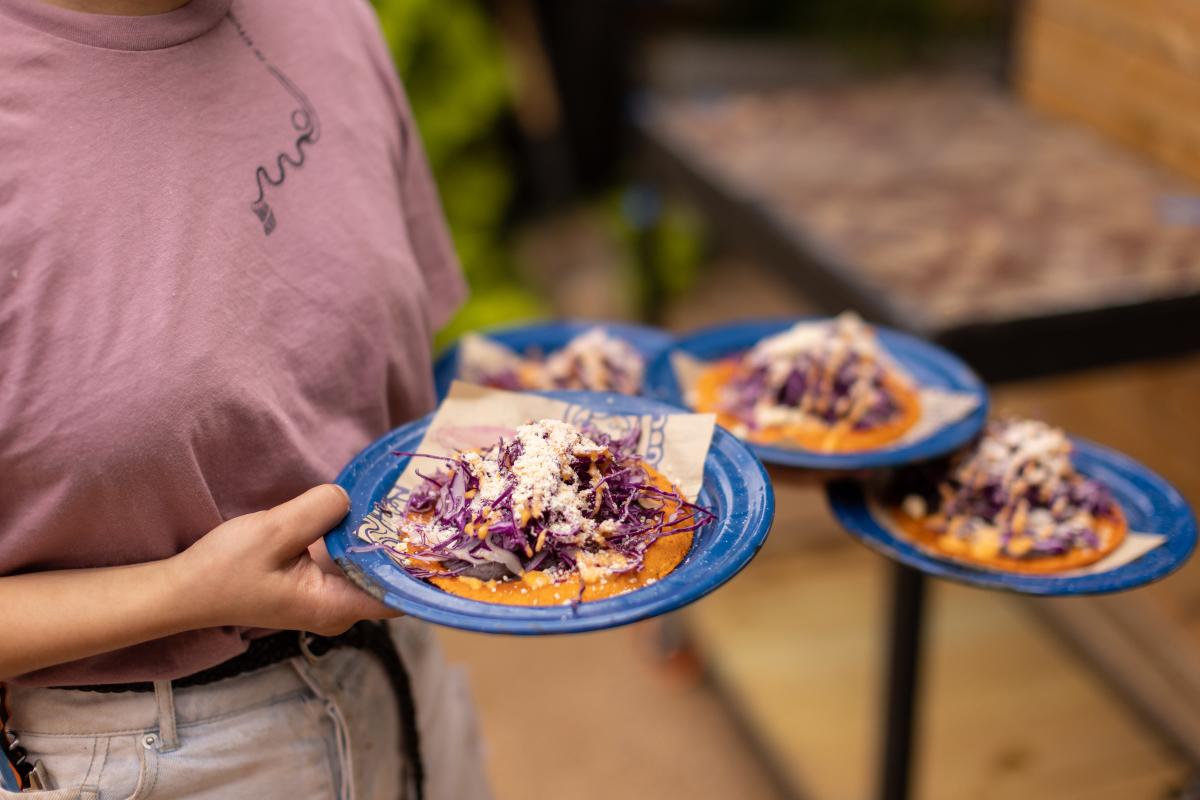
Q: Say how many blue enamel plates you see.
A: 4